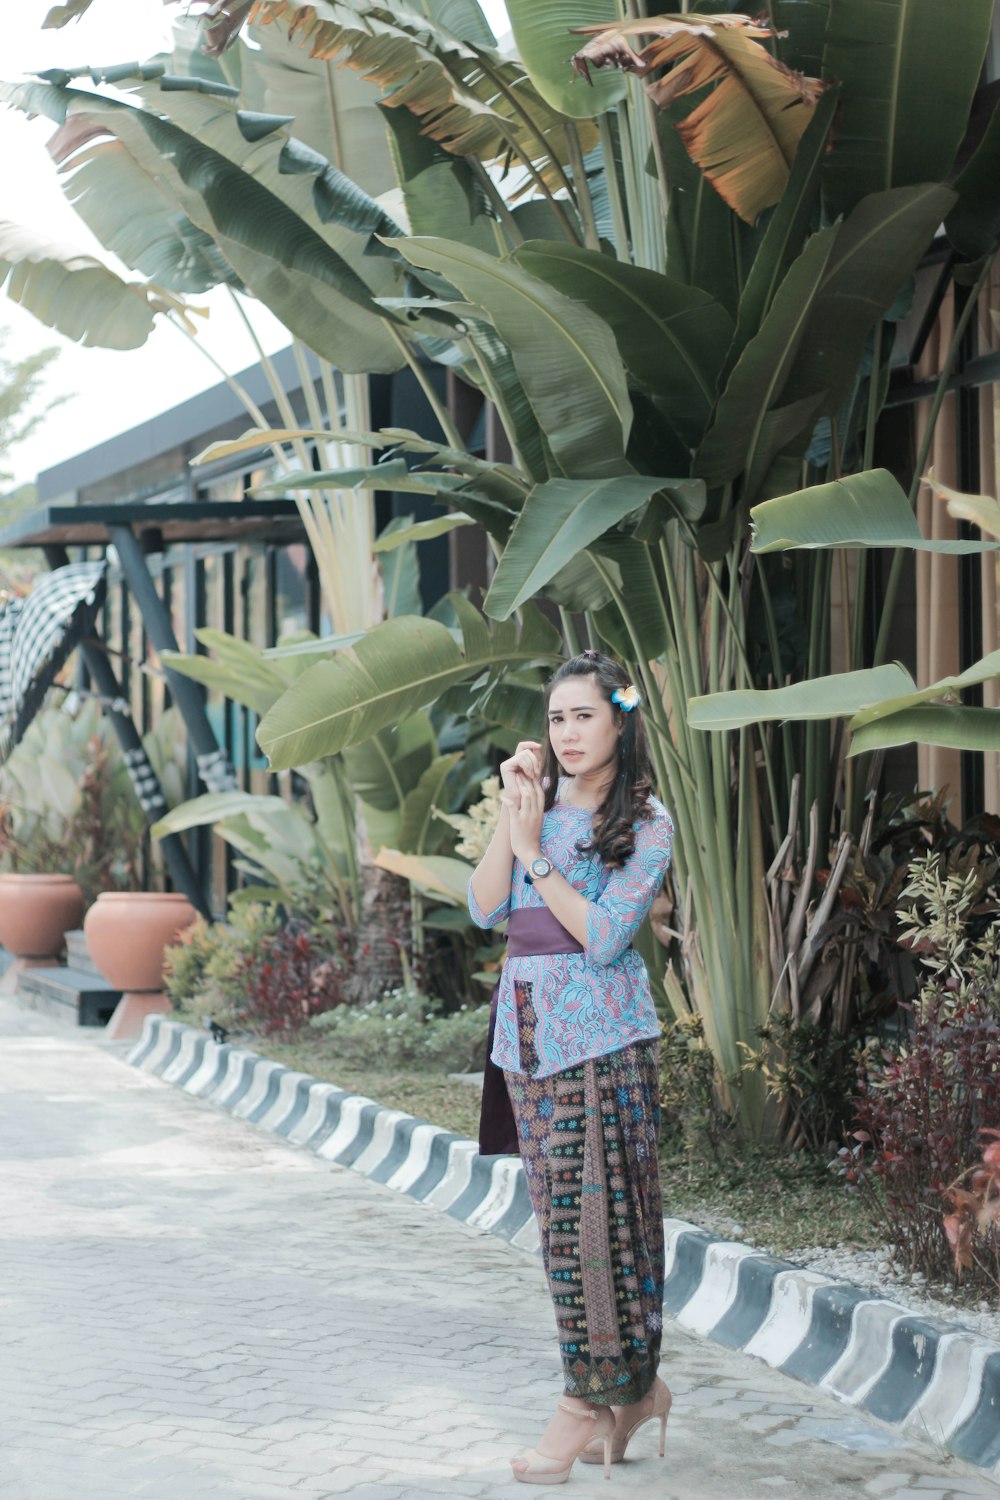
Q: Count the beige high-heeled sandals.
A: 2